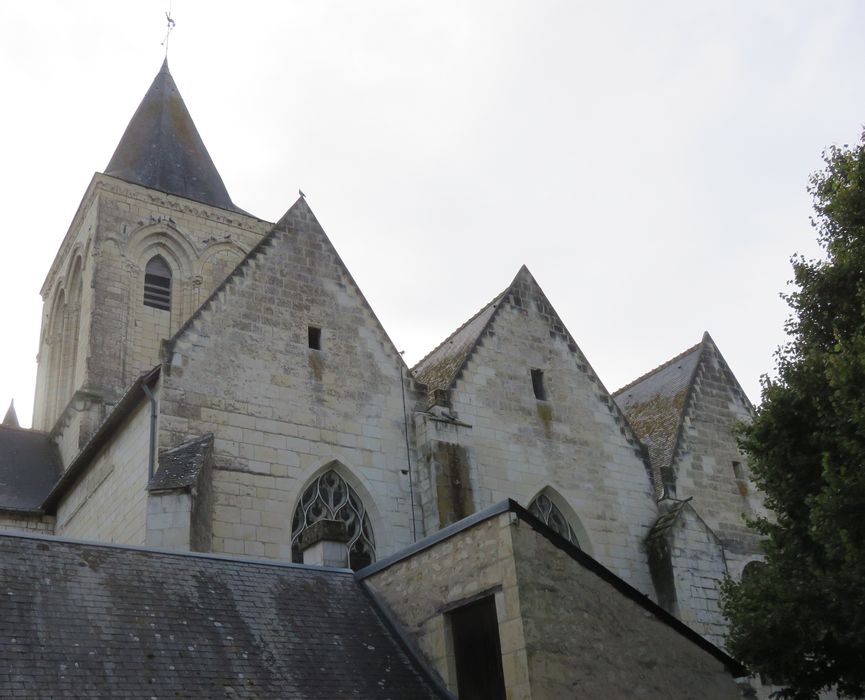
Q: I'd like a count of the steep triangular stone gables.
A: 3